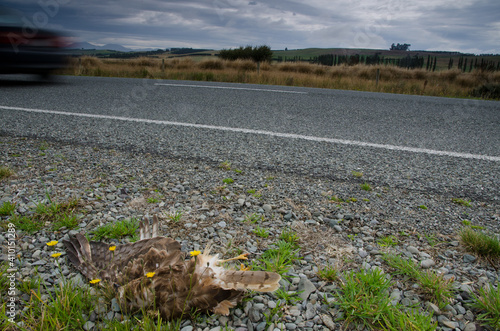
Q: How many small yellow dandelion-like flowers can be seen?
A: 6